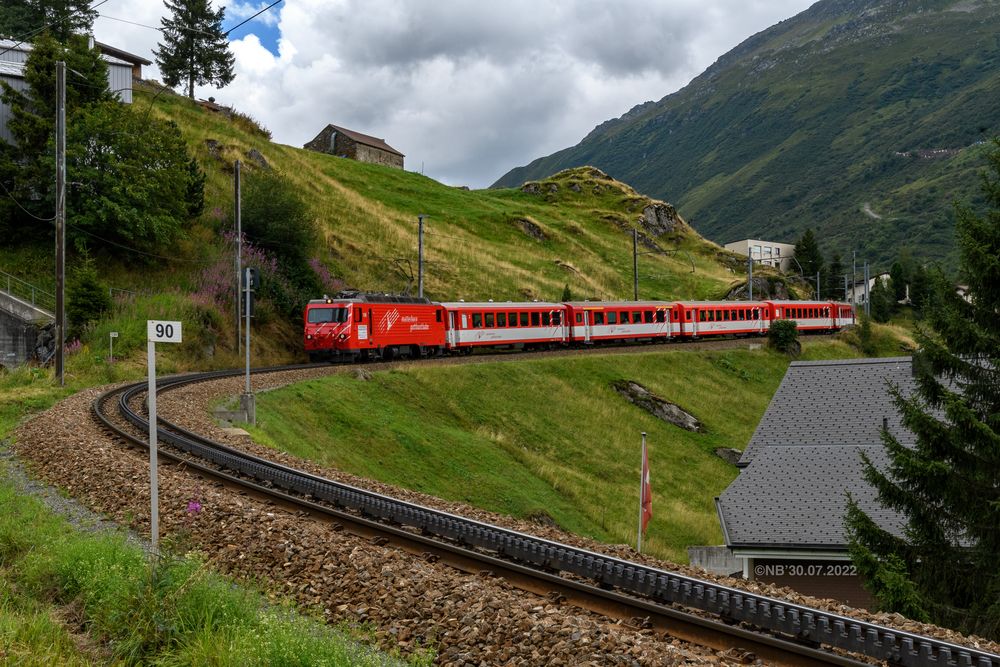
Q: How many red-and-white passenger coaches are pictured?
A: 5